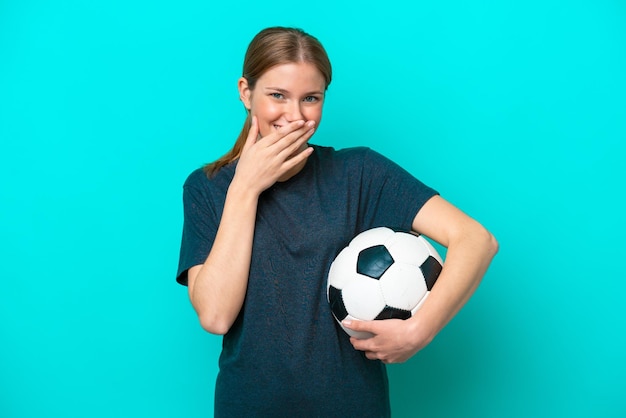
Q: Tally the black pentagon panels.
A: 4